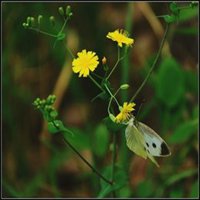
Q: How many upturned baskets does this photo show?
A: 0